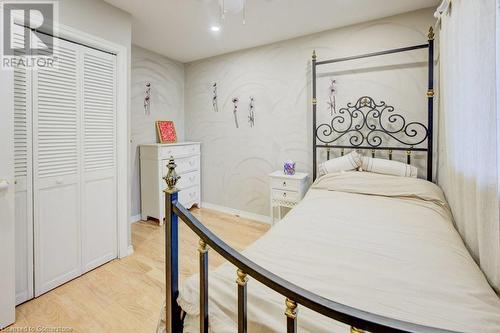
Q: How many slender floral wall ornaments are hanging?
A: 5